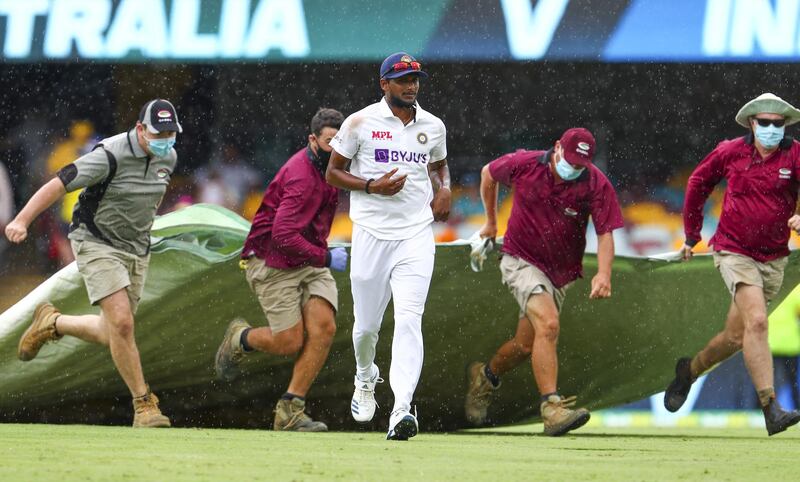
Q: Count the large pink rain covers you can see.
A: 0